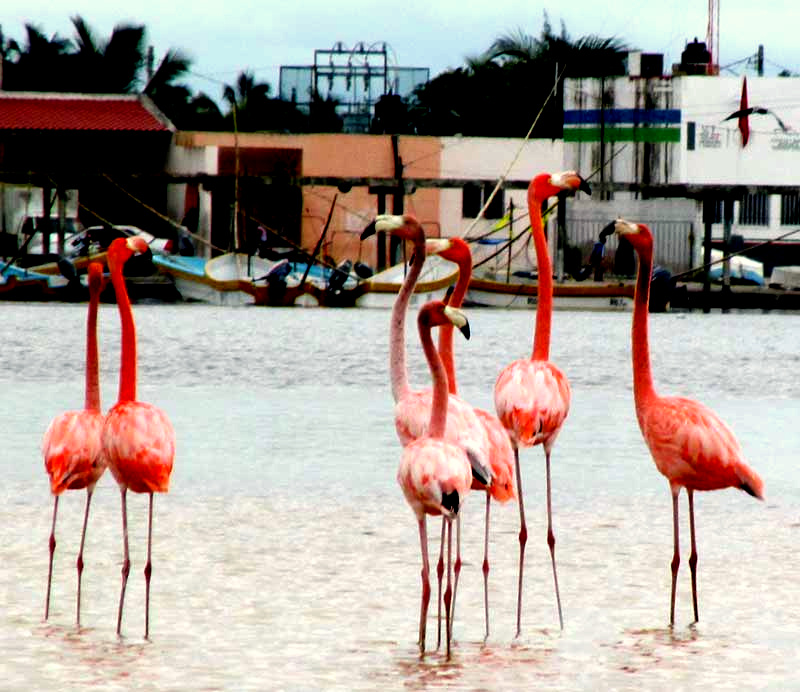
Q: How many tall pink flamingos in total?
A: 7